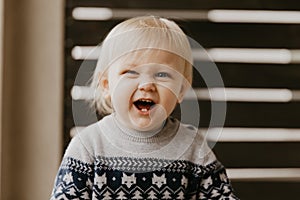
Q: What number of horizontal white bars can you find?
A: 5